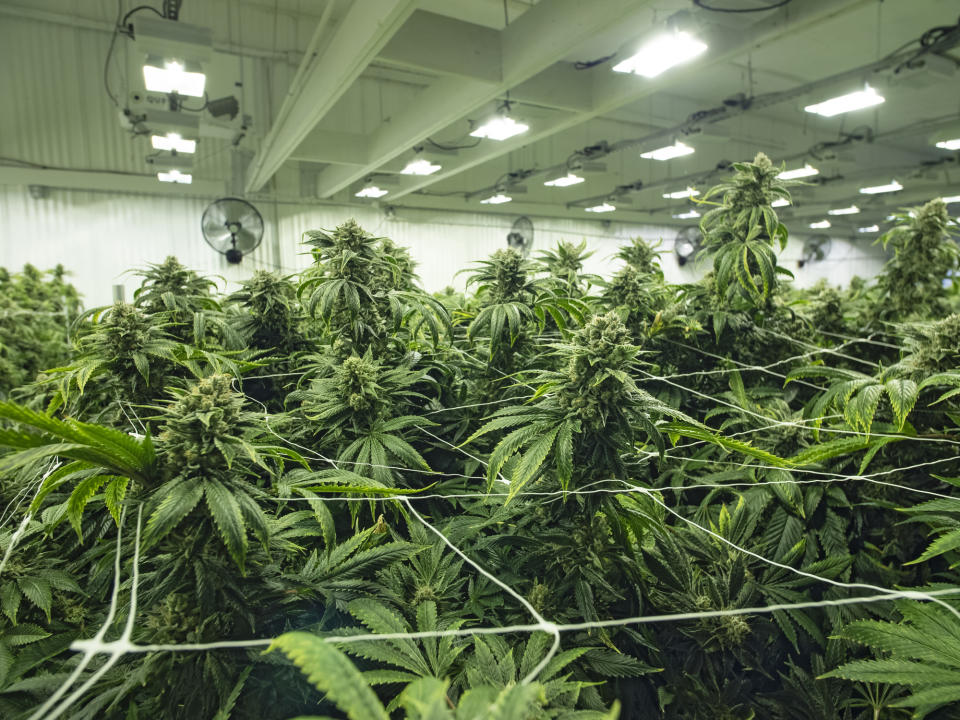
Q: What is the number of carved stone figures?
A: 0